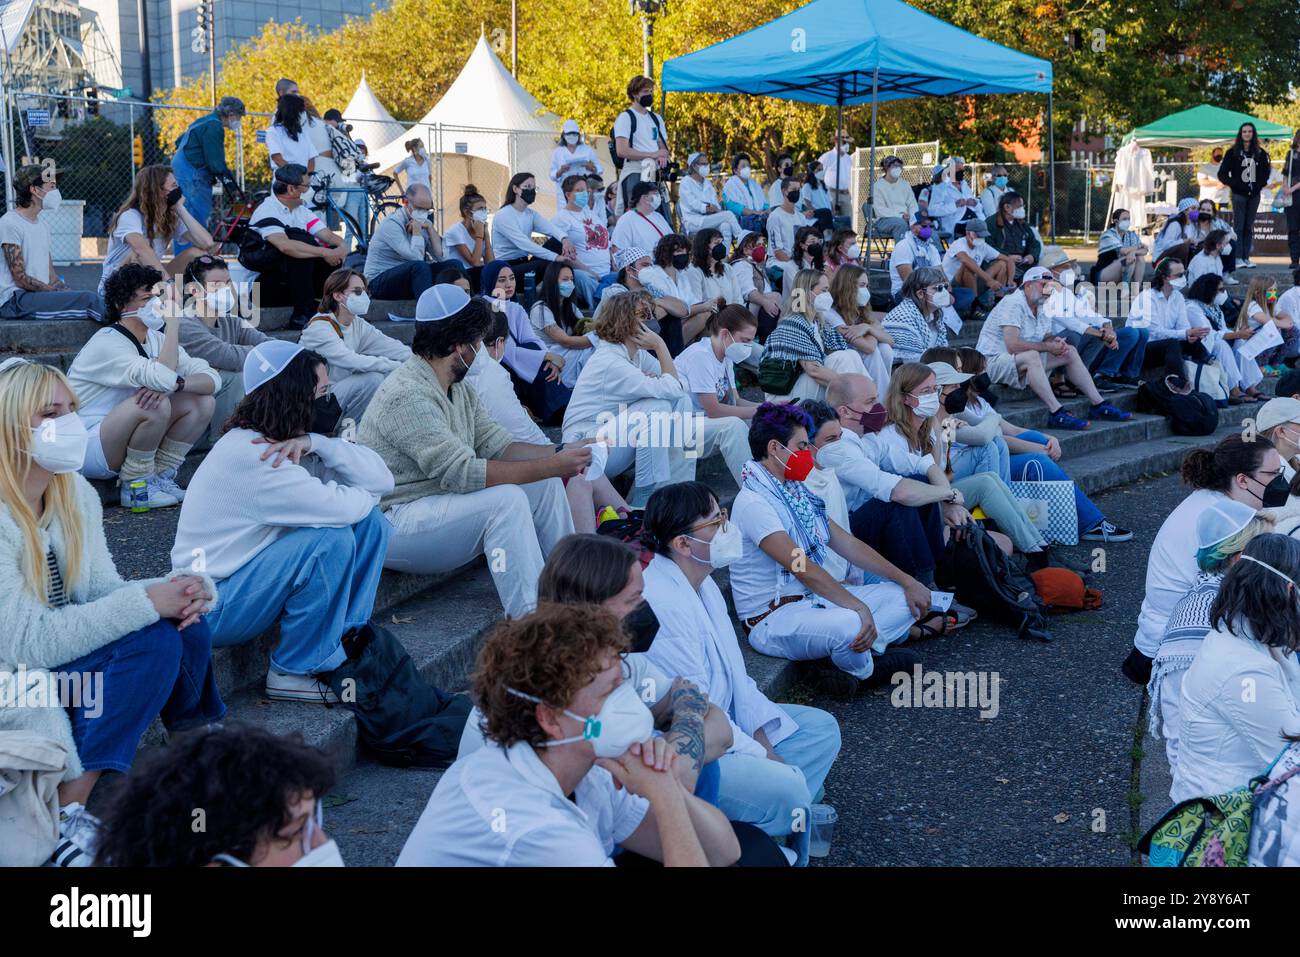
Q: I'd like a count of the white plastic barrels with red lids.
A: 0